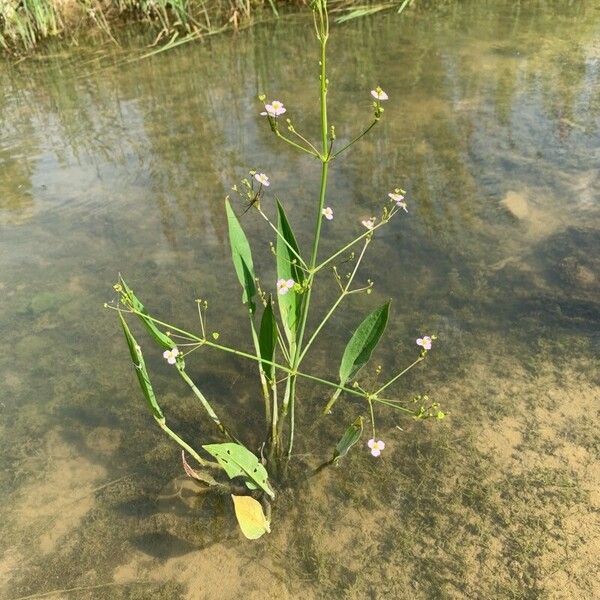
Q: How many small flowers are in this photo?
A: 11